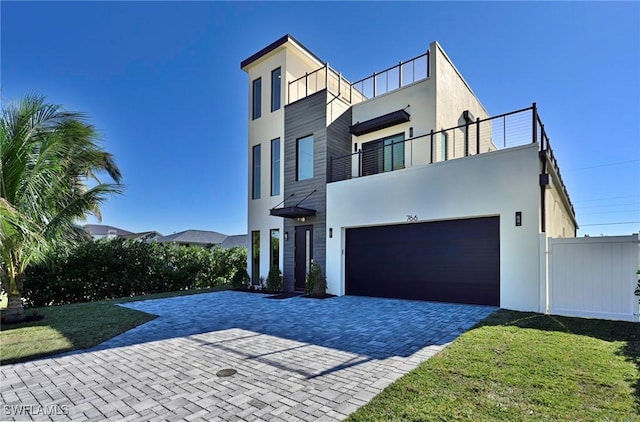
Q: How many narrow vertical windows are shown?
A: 6